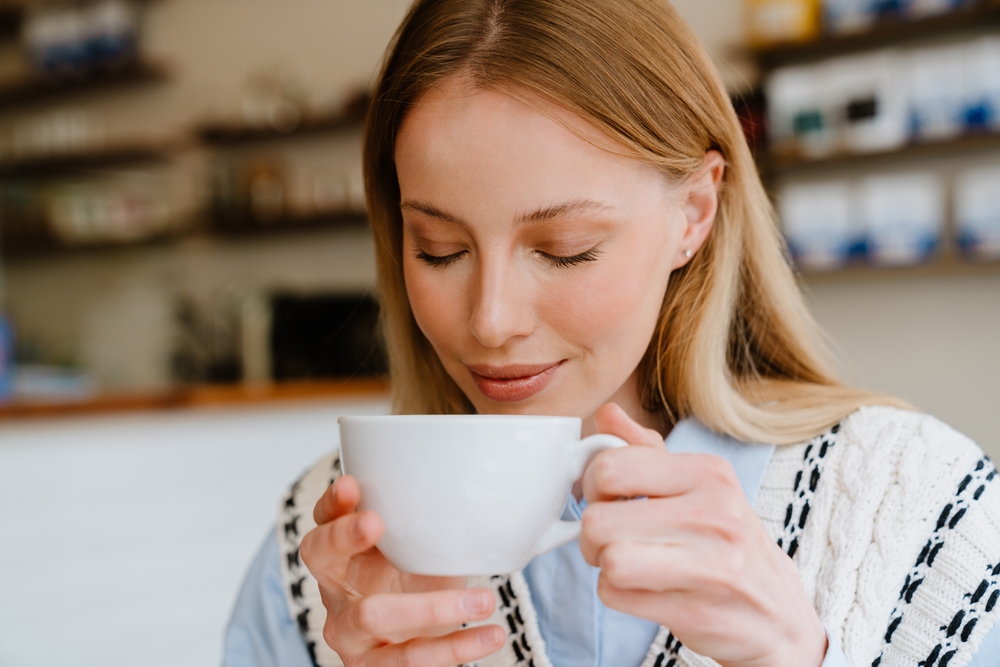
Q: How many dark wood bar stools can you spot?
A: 0